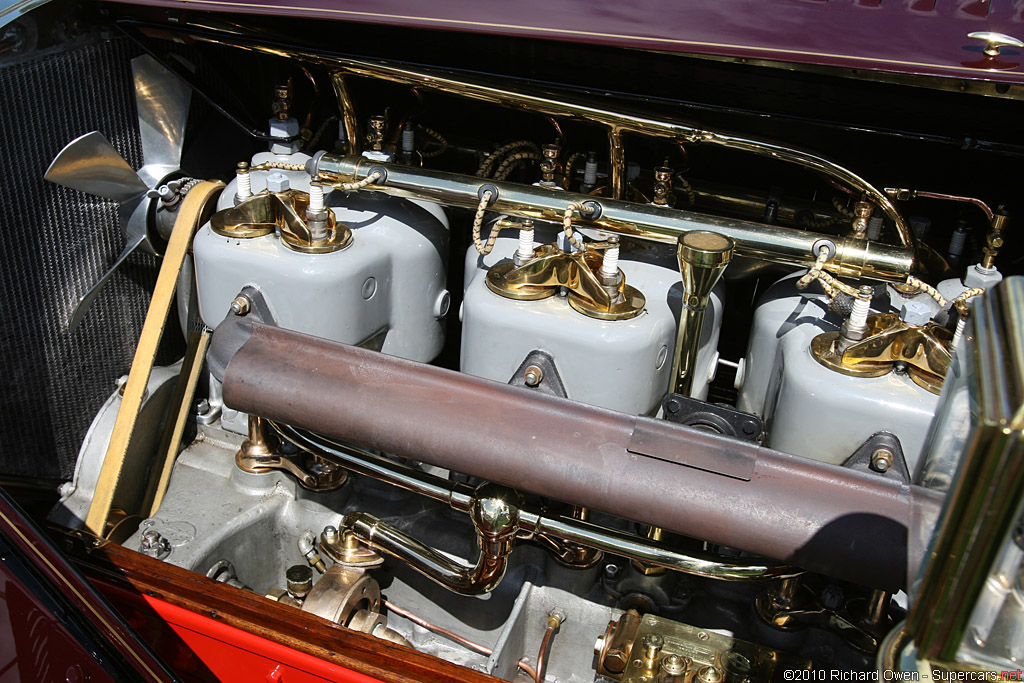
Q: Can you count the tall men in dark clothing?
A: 0